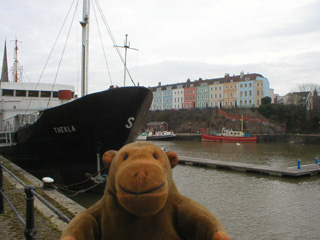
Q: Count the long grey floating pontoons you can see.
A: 1